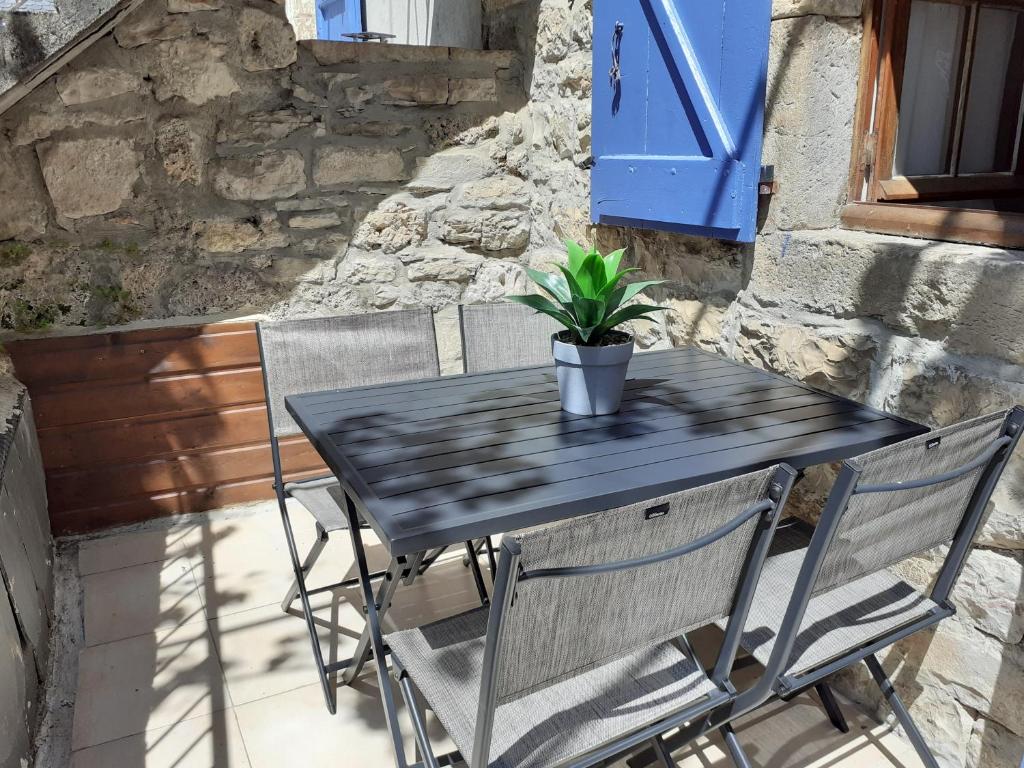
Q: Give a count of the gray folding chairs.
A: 4